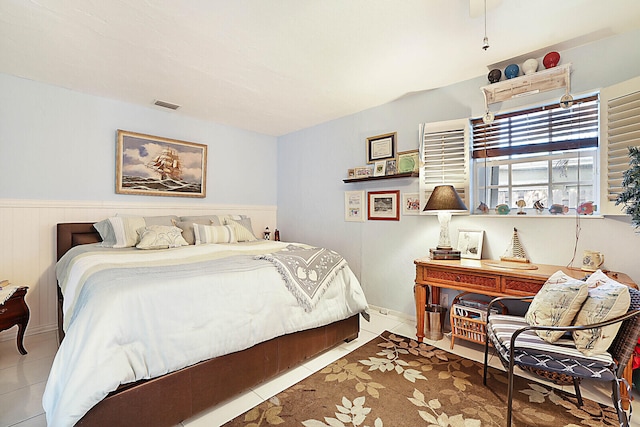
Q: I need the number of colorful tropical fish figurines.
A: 6